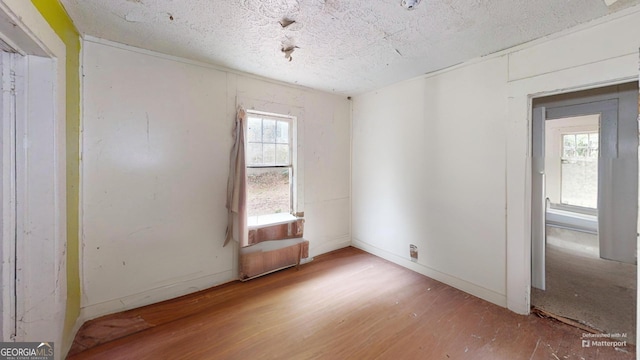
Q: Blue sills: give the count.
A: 1